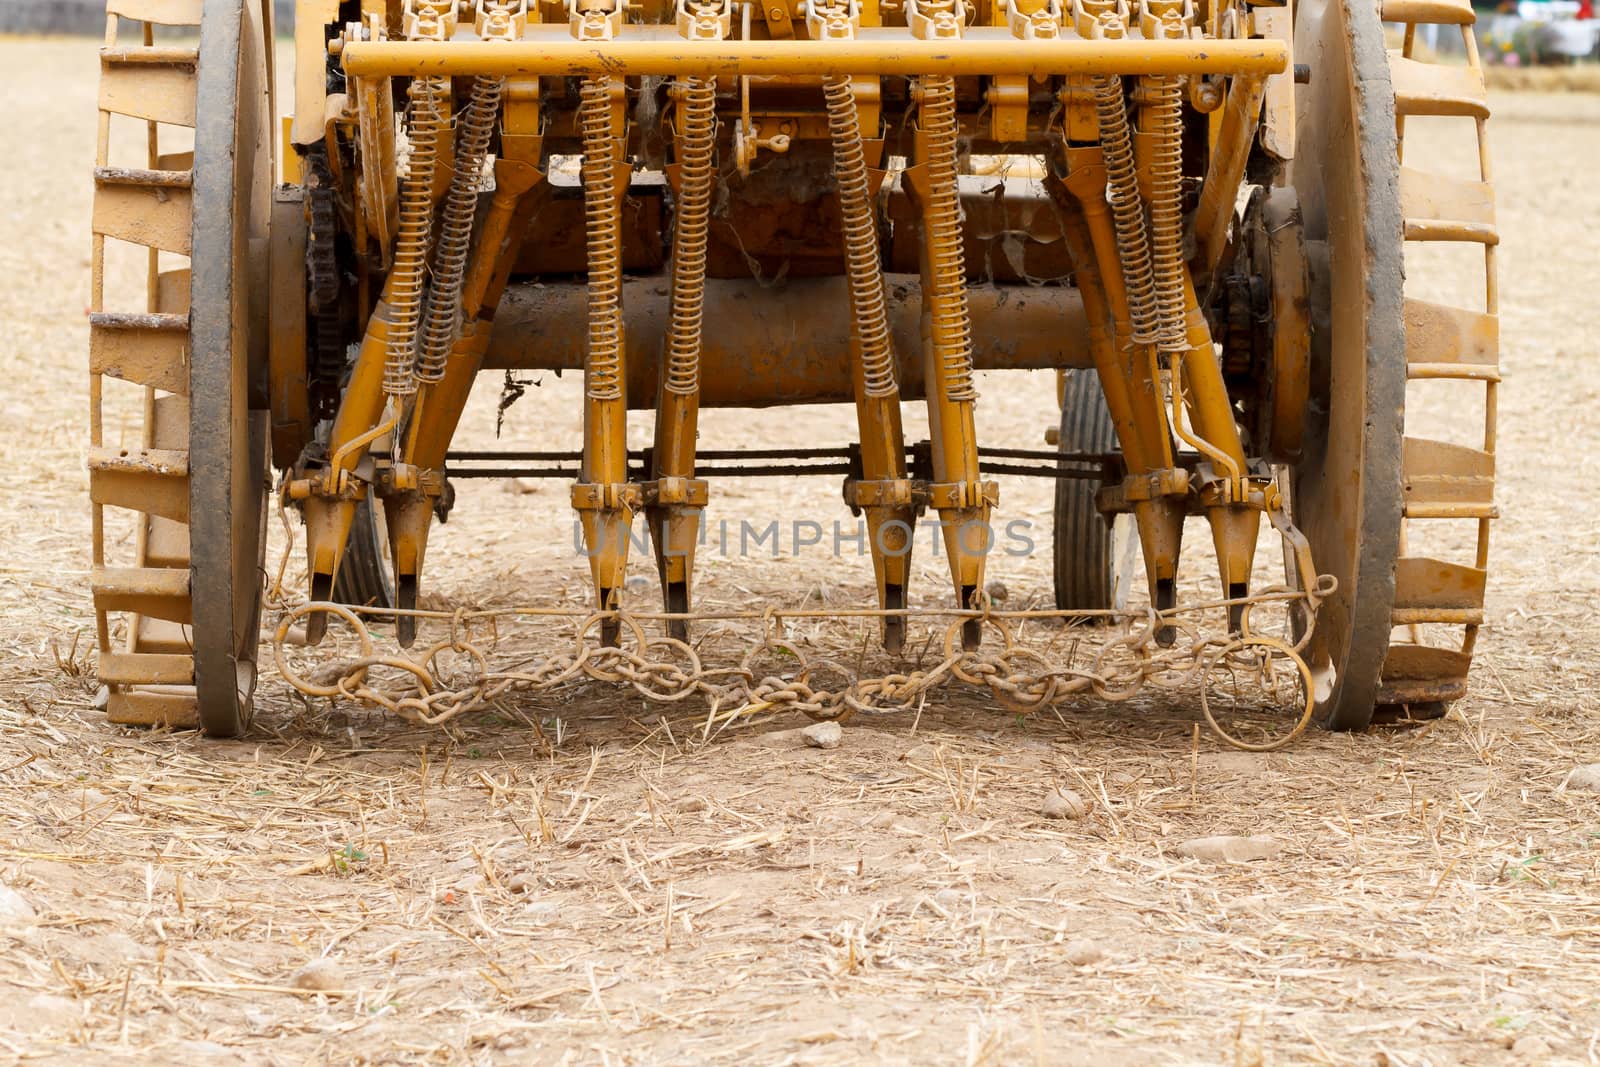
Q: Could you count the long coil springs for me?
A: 8